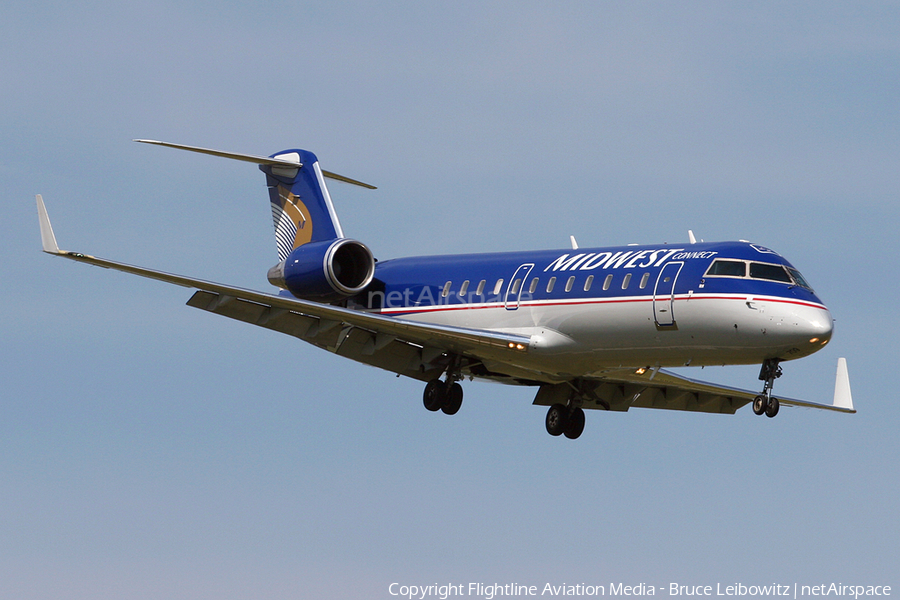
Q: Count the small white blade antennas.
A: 2